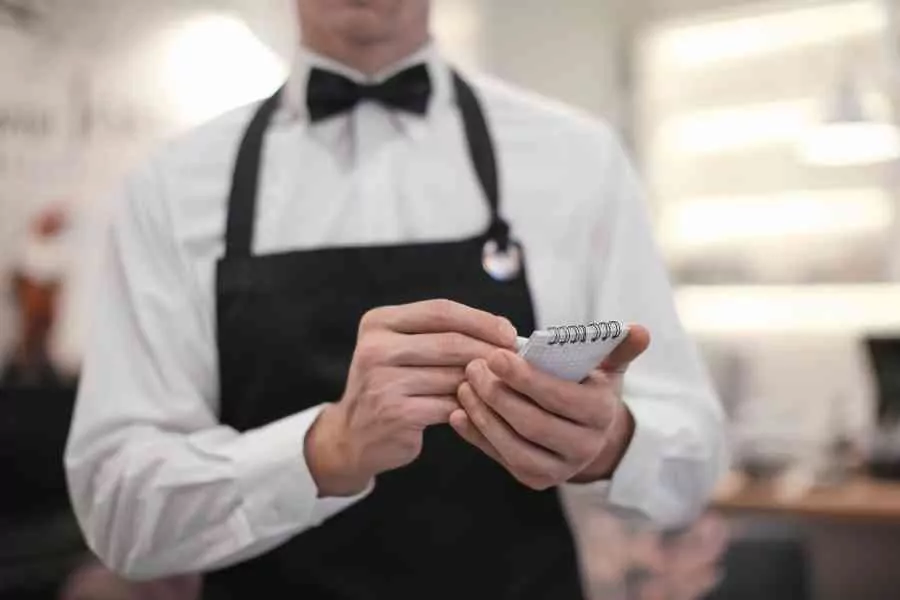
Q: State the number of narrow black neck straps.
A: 2